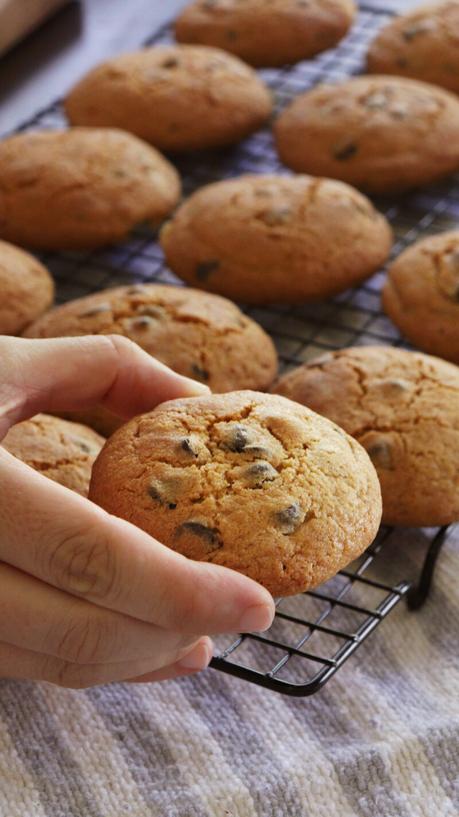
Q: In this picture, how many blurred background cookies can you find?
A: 11